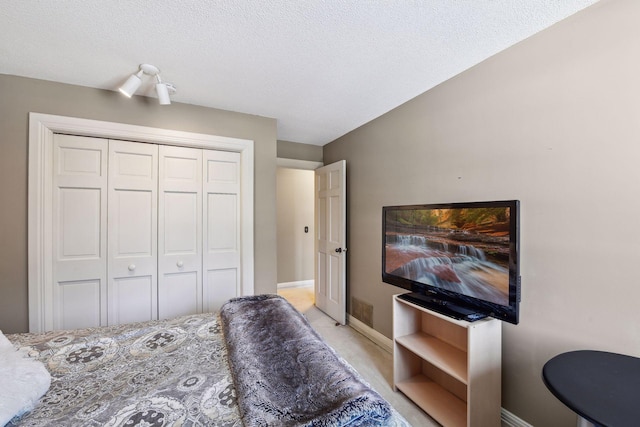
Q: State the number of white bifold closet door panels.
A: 4